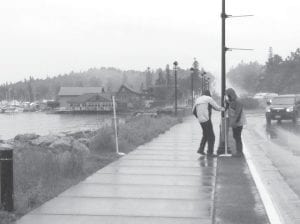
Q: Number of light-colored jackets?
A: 1